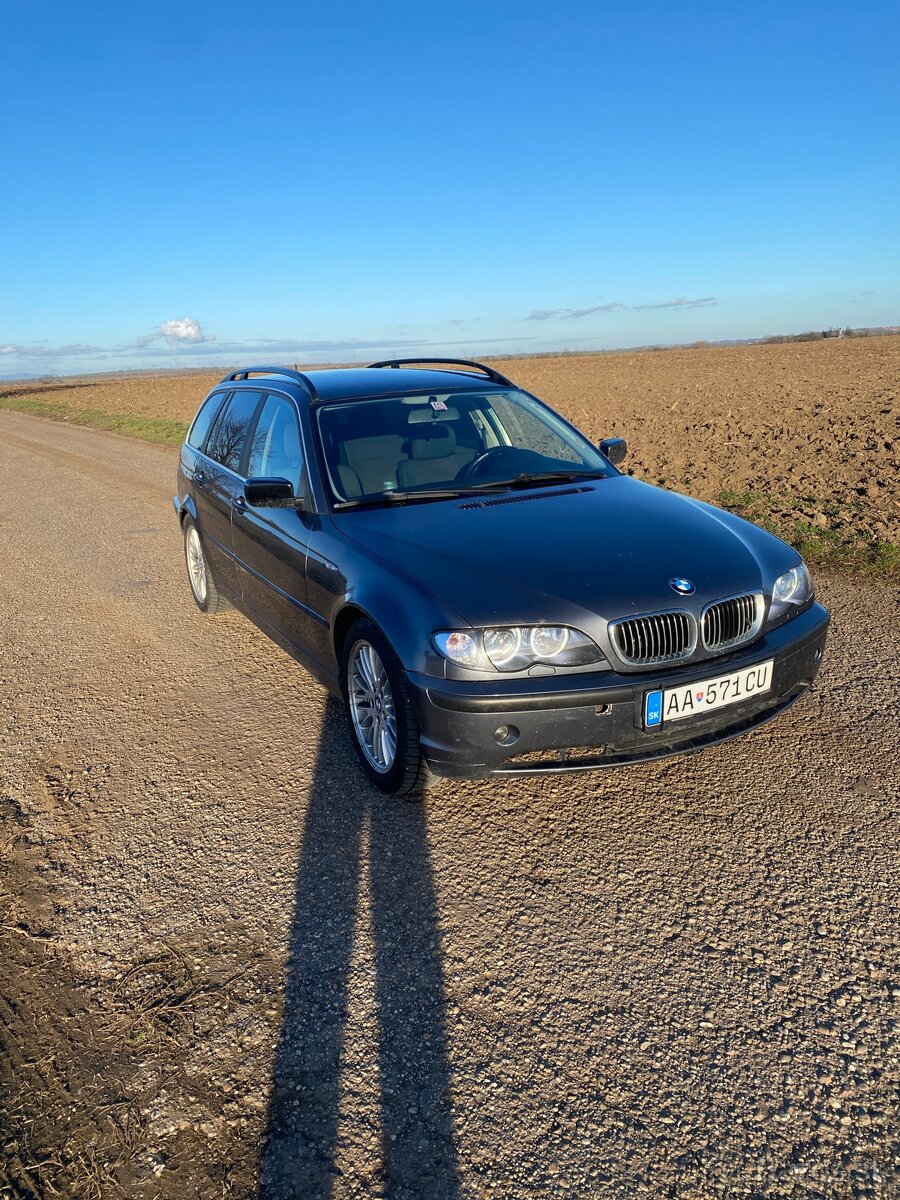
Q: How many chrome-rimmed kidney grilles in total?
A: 2